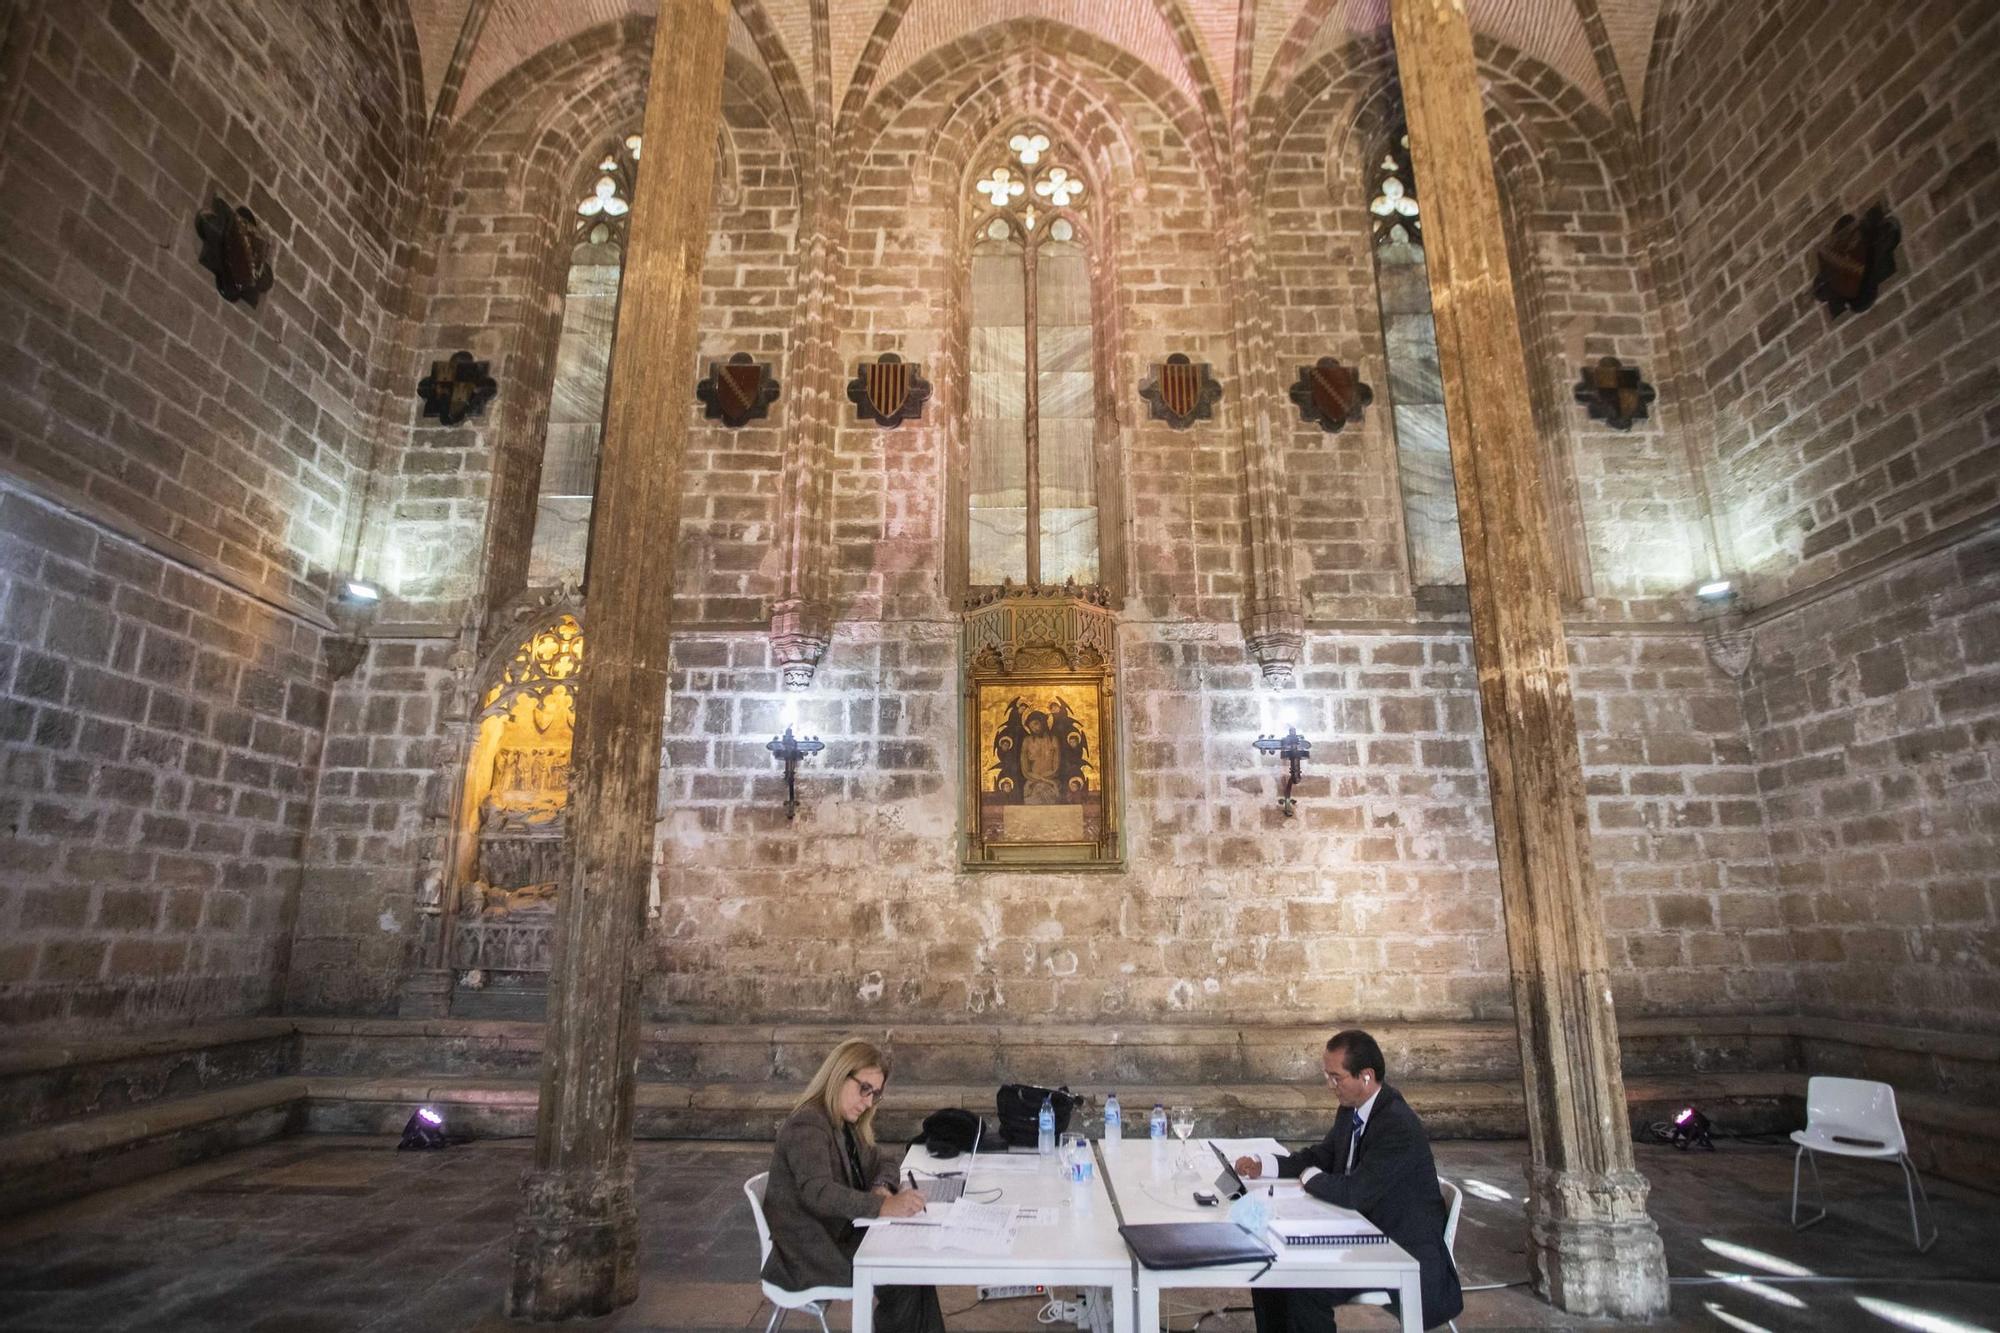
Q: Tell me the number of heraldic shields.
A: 8